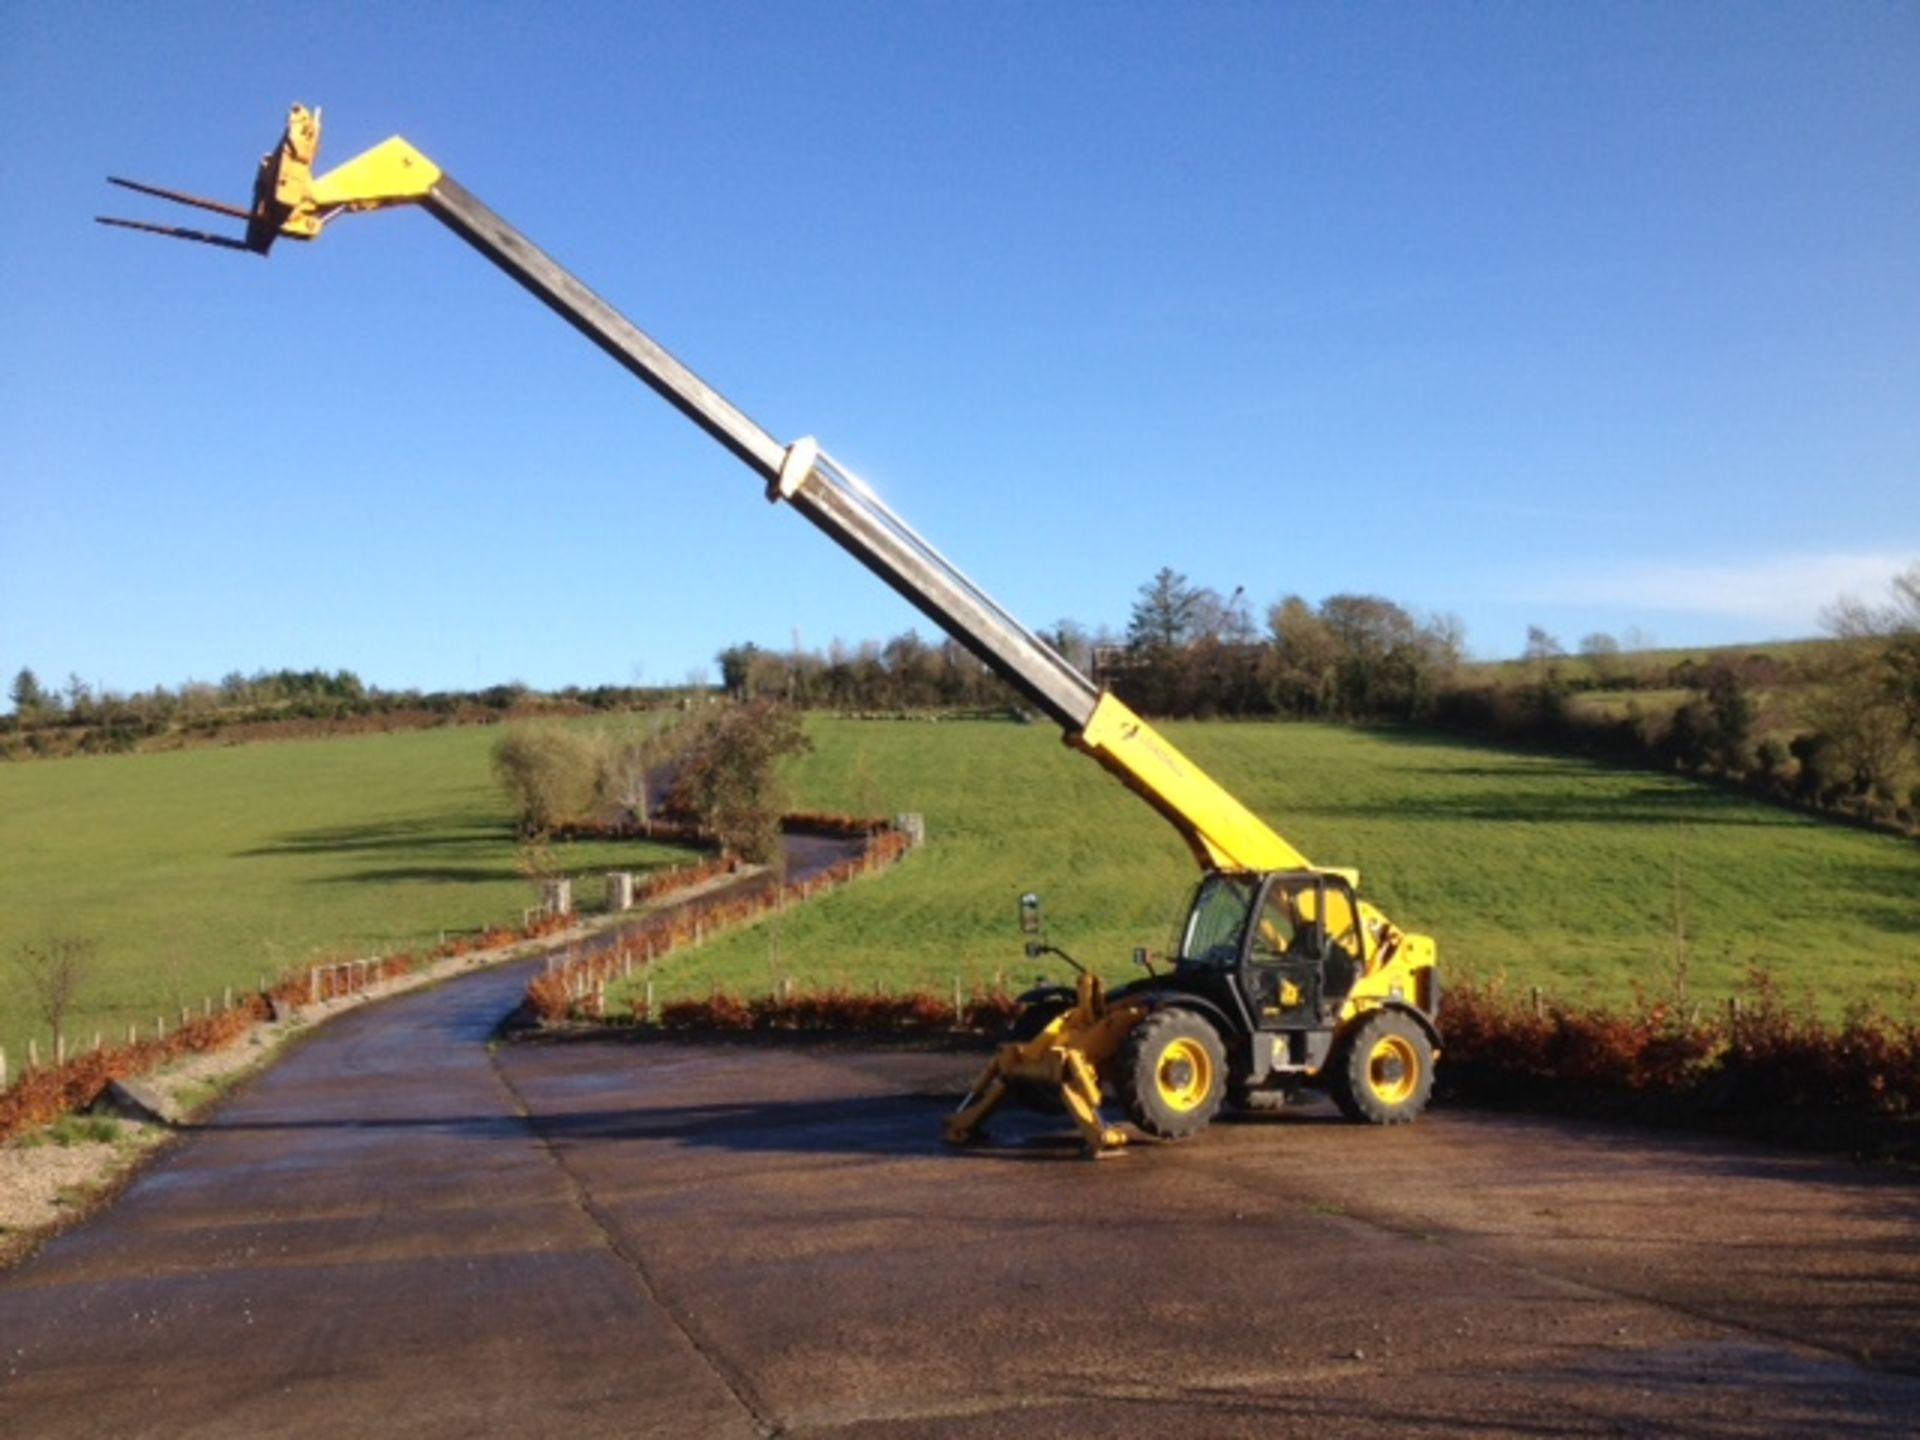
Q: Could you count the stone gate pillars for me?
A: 3